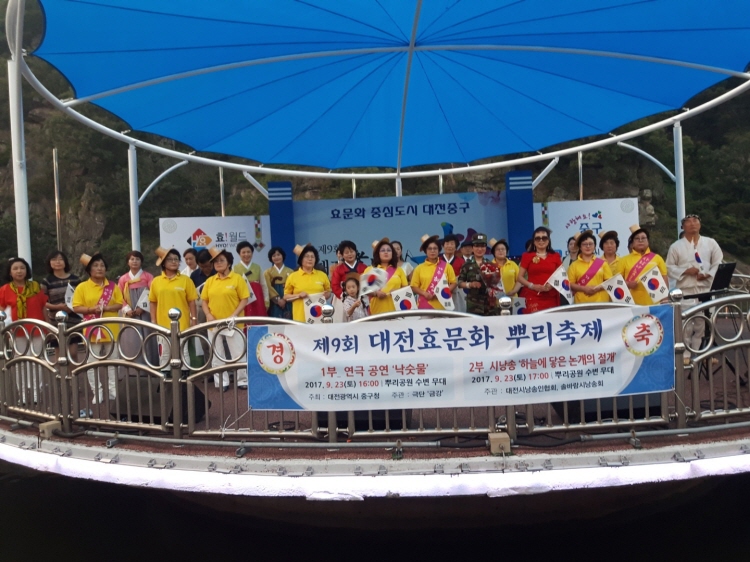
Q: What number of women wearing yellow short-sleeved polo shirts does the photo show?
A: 10